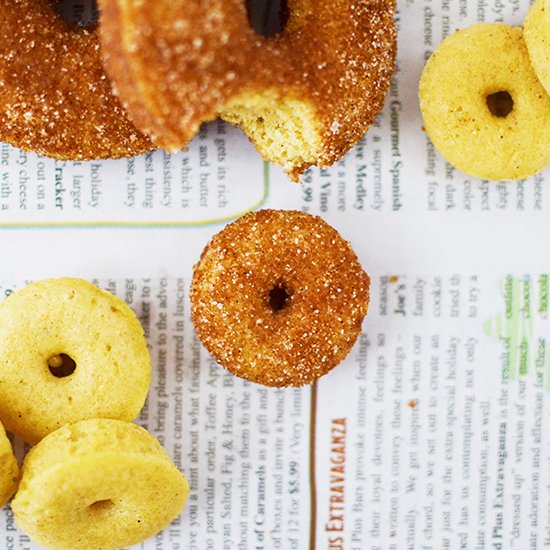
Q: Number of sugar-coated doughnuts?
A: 3